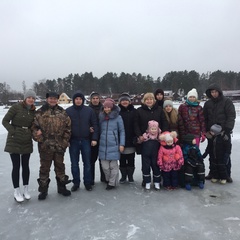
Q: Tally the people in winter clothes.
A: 15